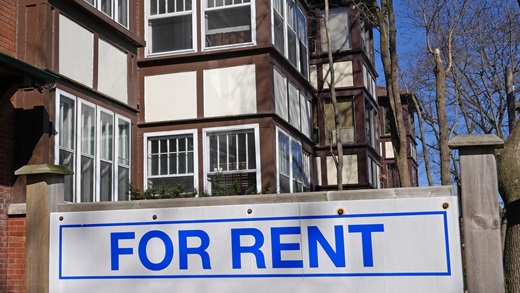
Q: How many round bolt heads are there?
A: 5